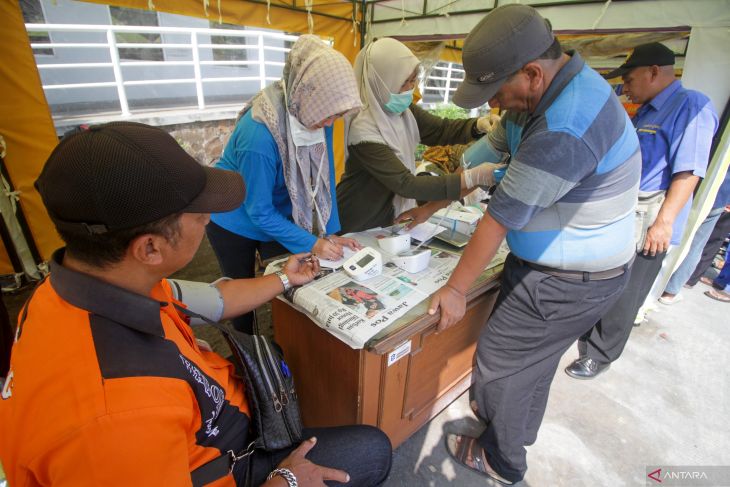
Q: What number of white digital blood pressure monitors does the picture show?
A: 3